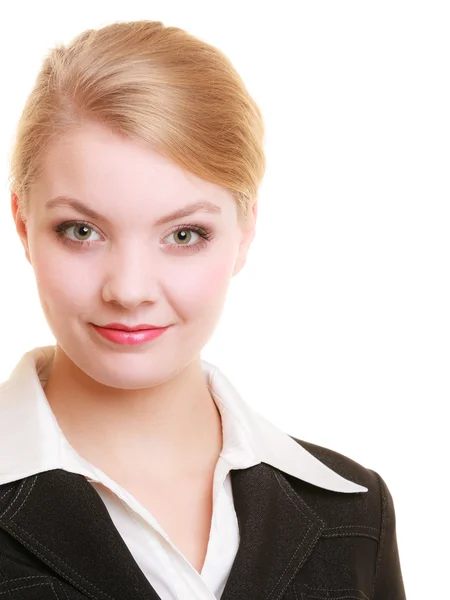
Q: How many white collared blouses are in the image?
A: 1